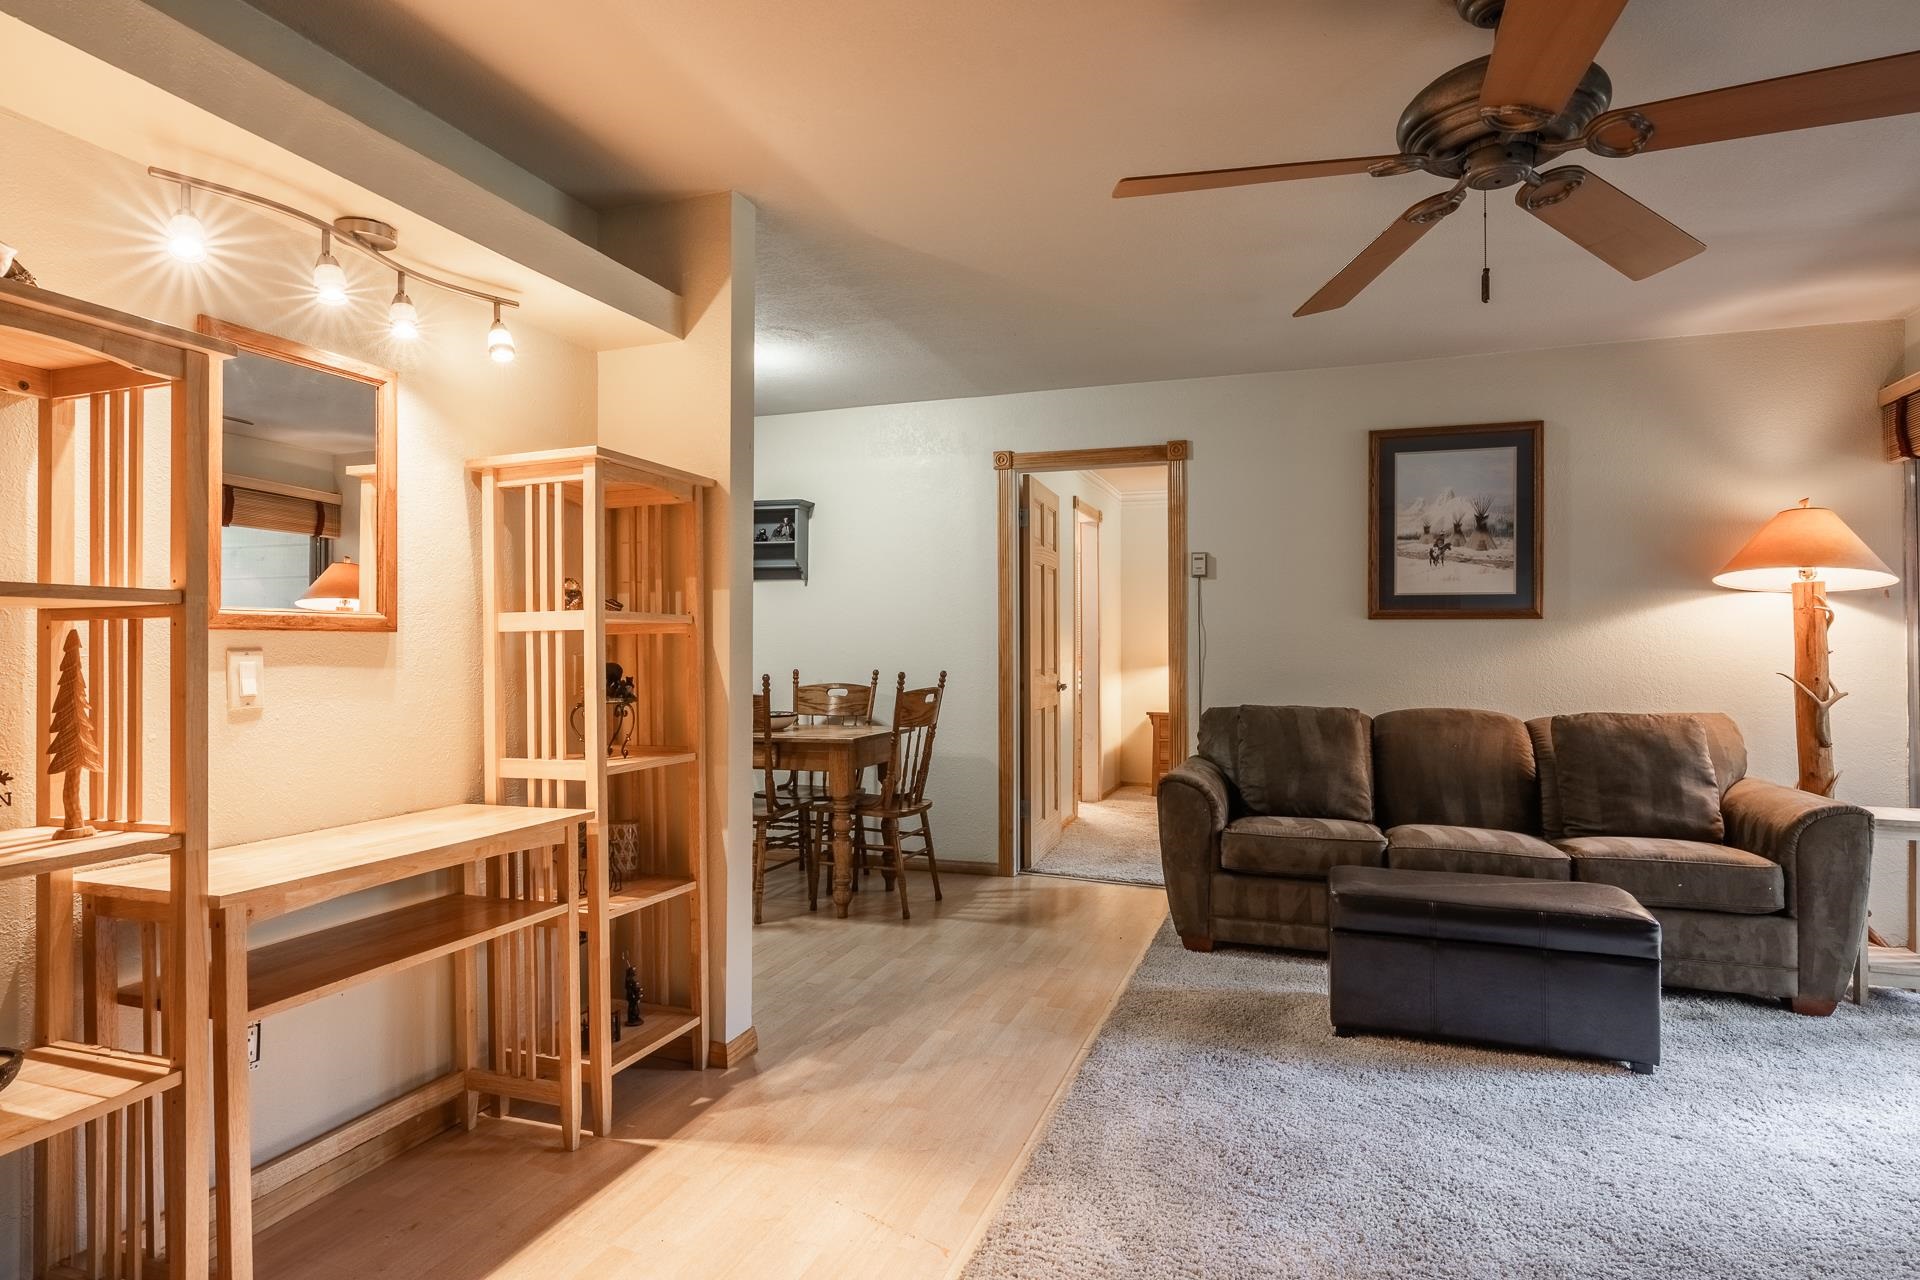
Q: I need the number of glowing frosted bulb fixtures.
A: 4